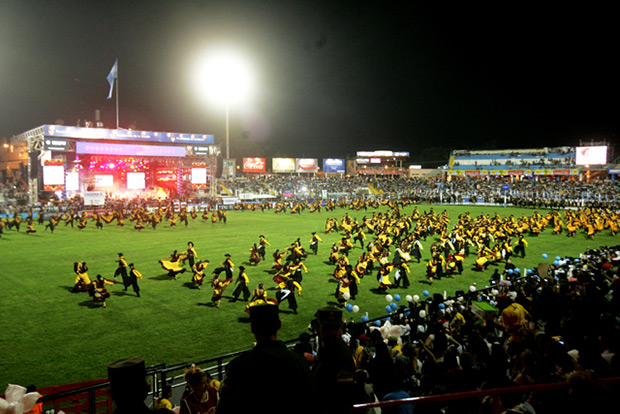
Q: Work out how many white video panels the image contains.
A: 6